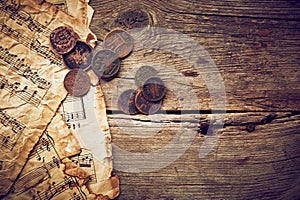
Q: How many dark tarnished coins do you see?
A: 9